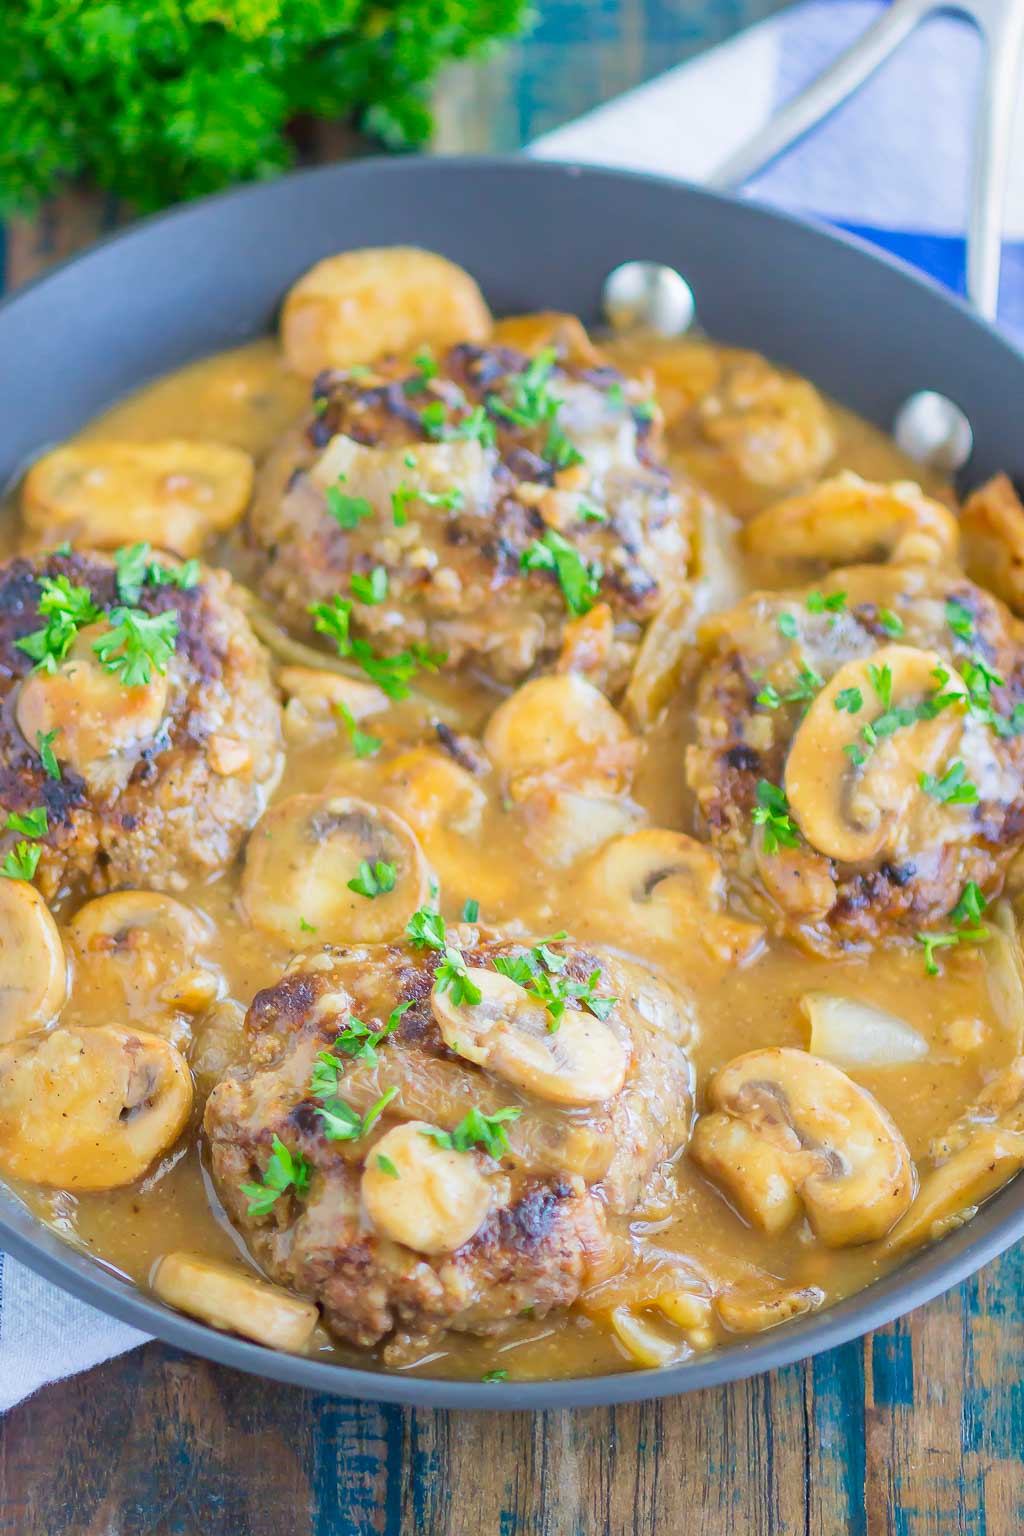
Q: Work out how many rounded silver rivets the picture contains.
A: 2